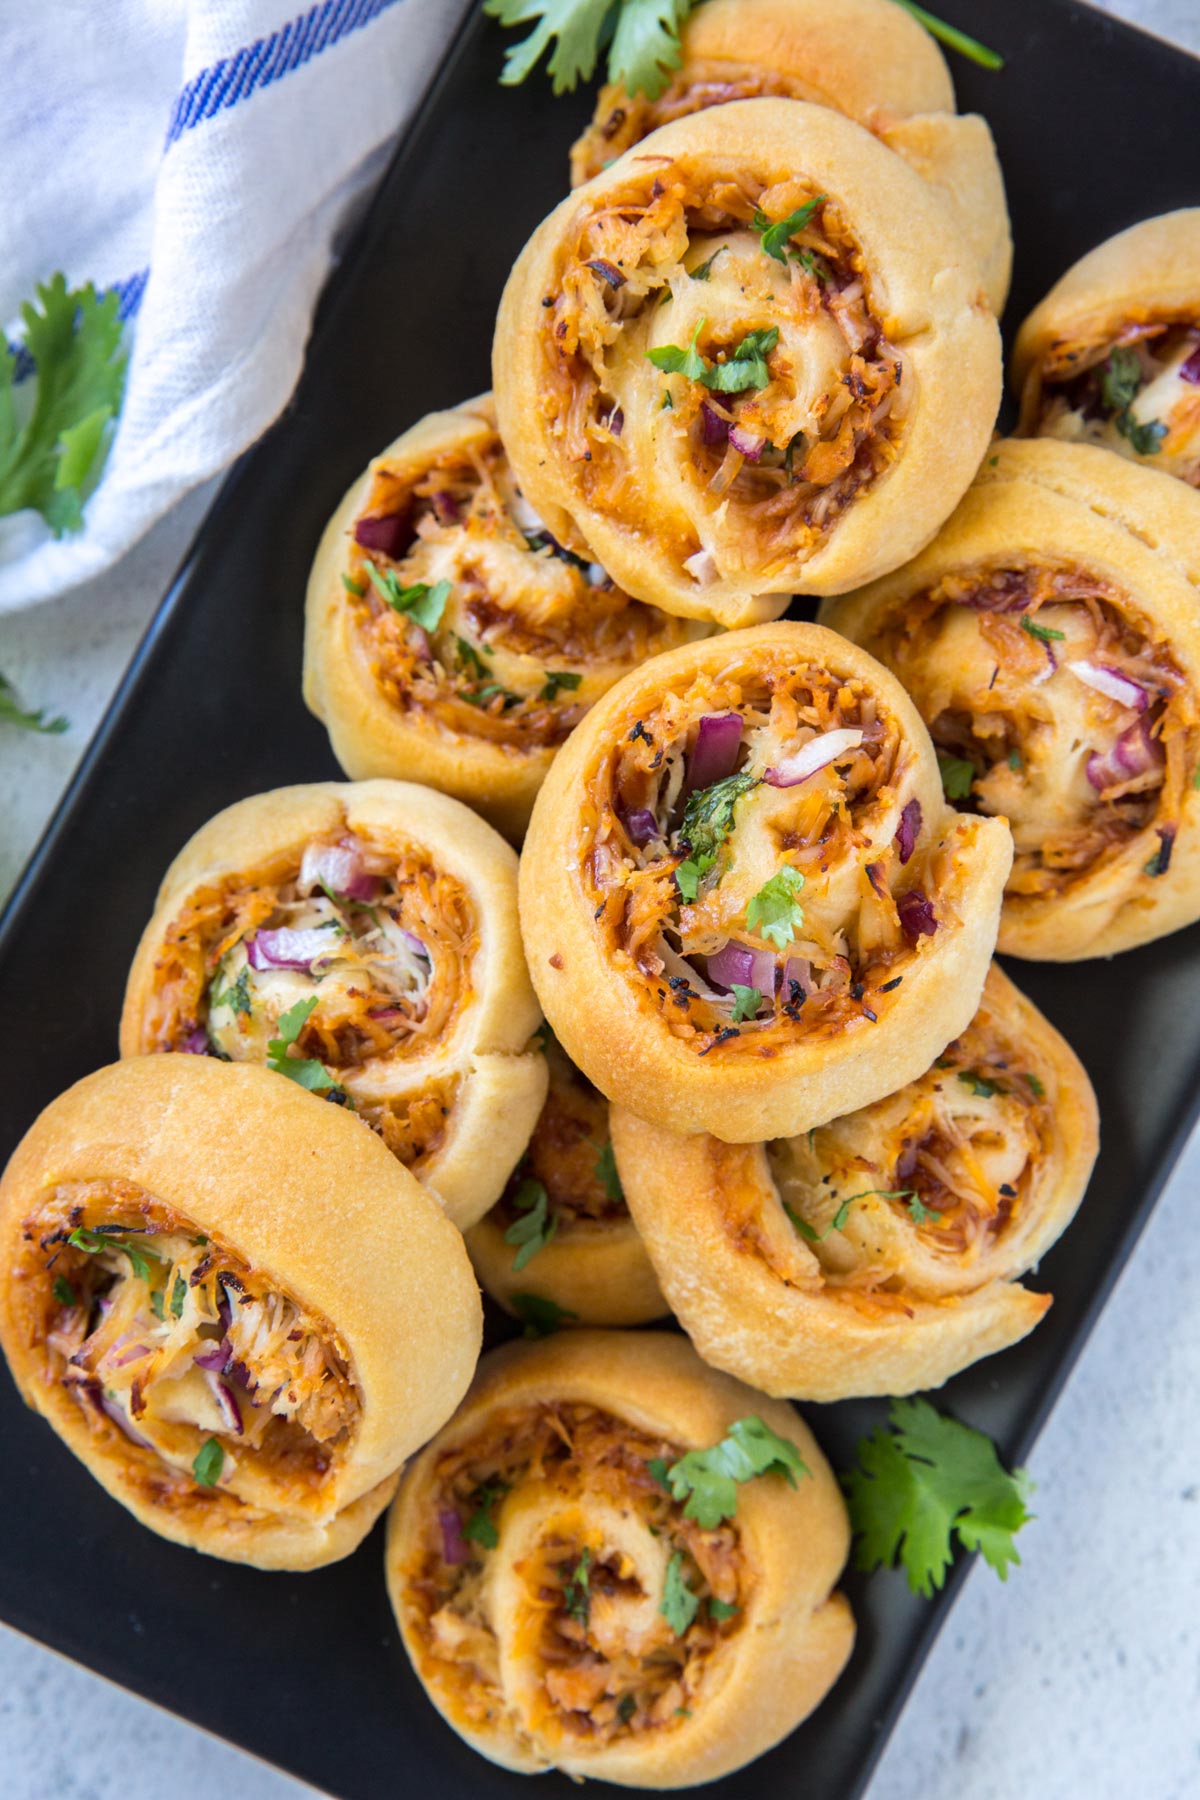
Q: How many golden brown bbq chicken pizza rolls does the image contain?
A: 11